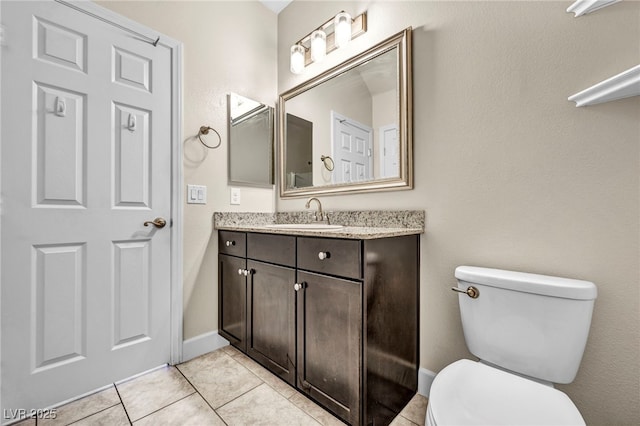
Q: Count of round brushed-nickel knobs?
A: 5